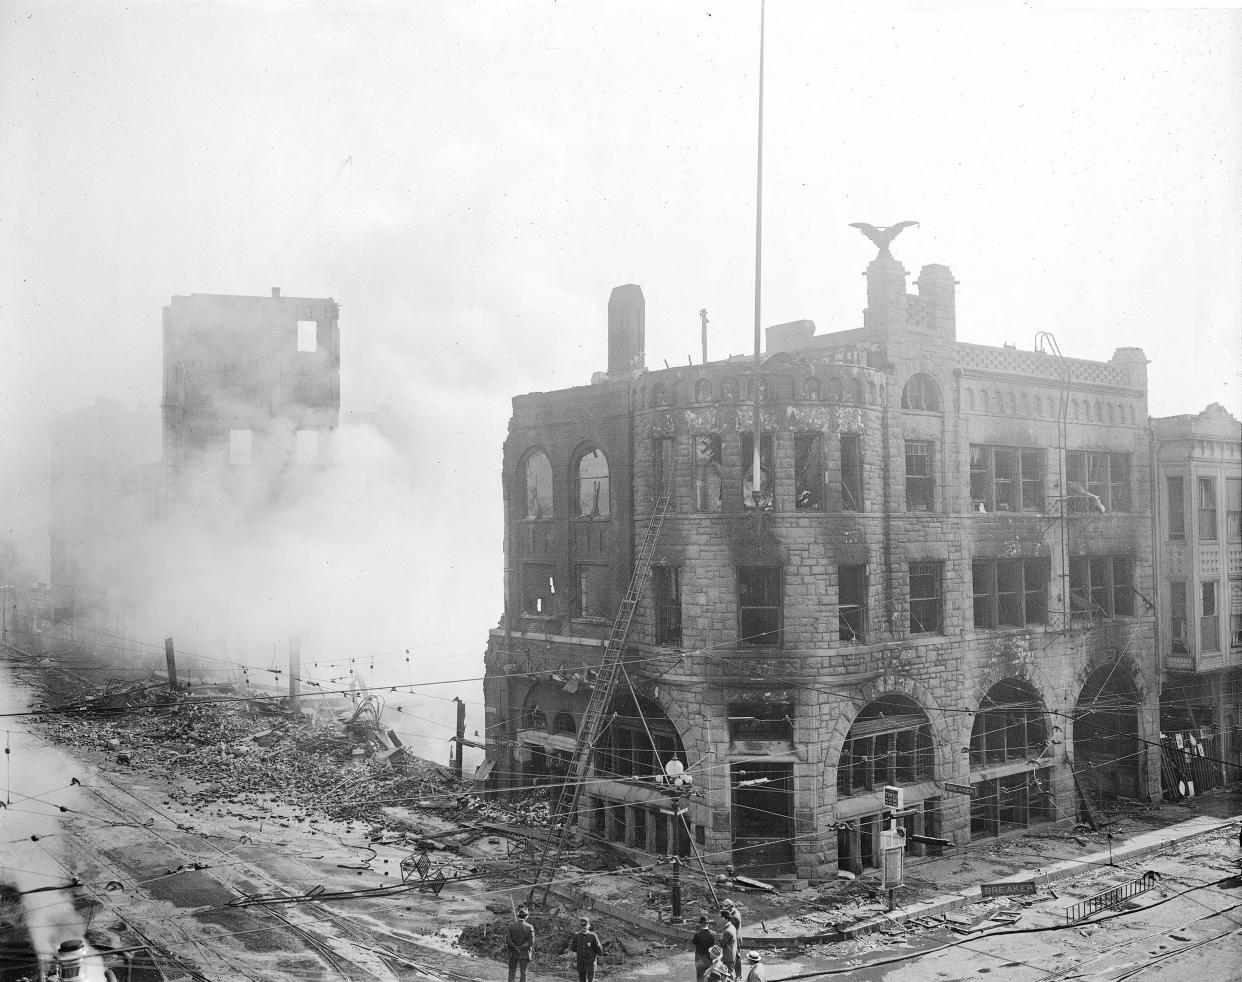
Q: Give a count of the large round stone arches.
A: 4